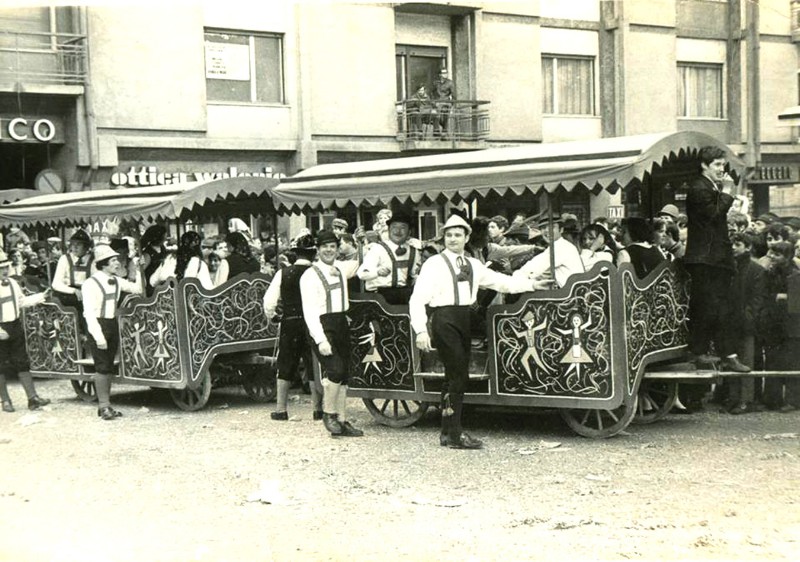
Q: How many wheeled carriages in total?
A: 2